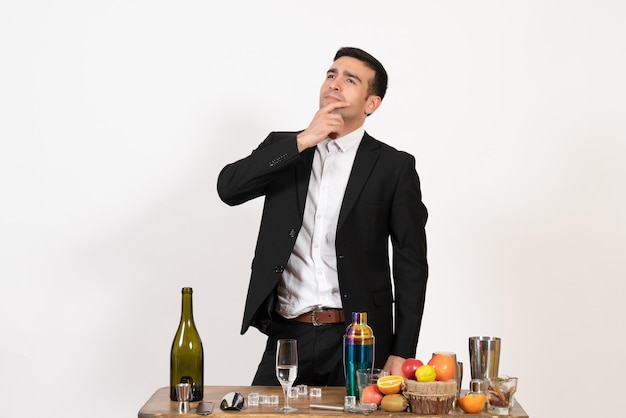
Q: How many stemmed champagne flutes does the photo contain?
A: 1